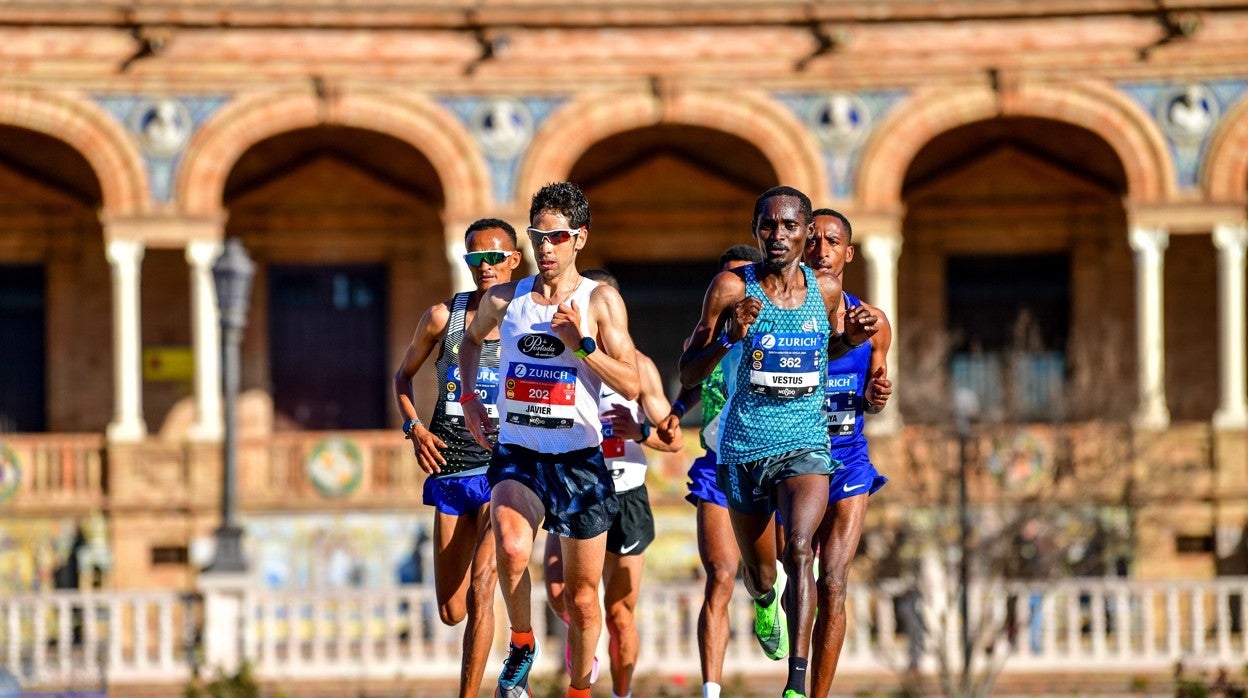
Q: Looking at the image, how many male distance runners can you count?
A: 6